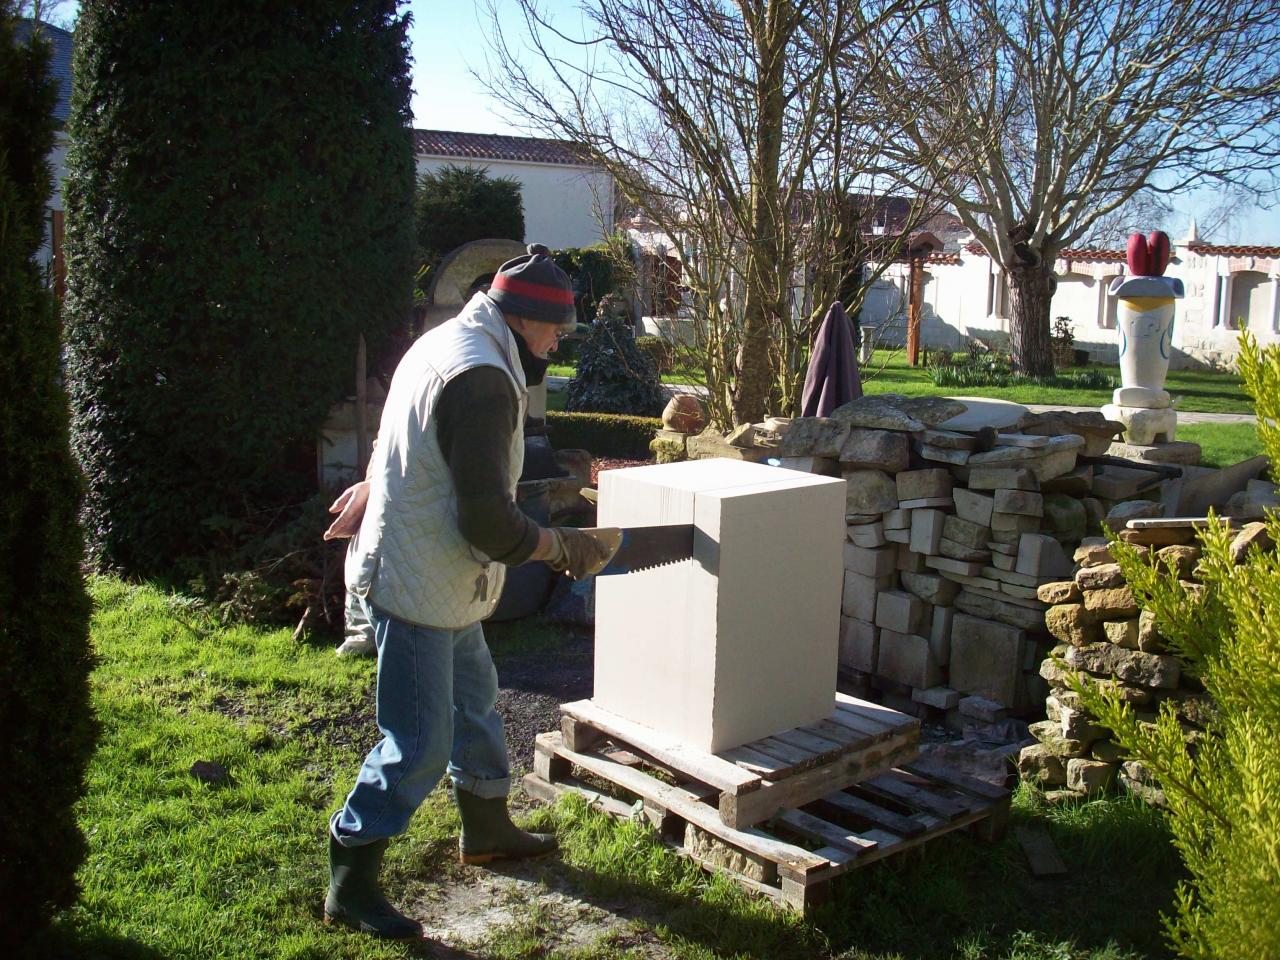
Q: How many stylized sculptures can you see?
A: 1